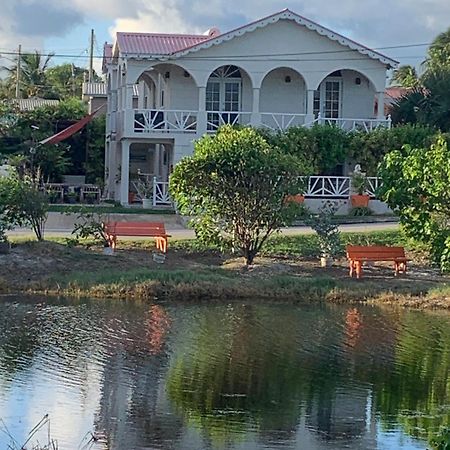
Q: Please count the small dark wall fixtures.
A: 4